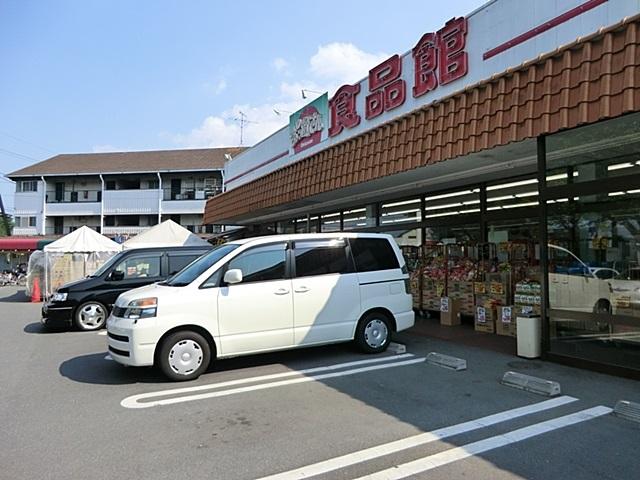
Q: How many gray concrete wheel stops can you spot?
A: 4